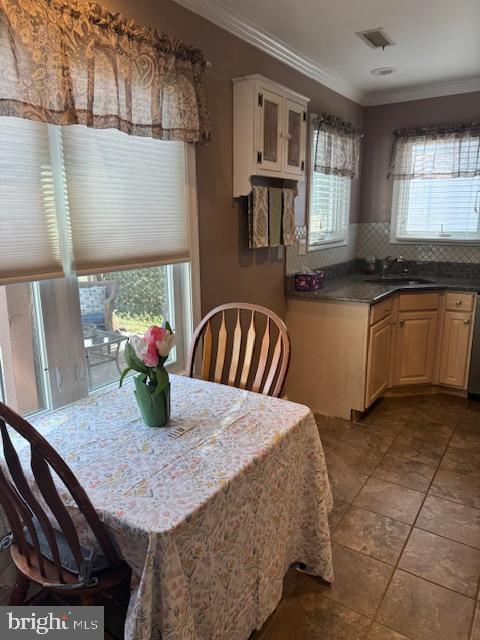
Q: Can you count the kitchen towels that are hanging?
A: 3